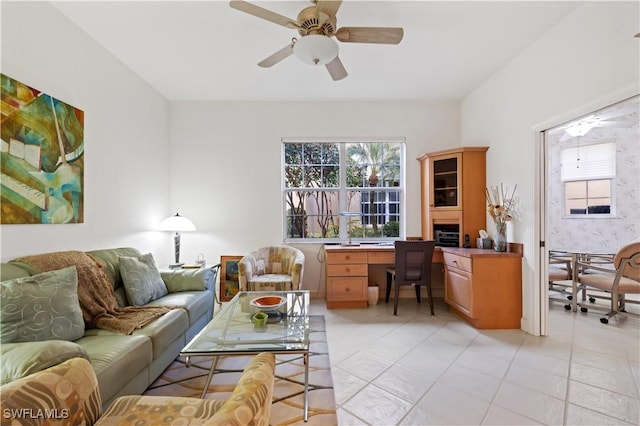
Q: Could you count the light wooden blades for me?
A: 5